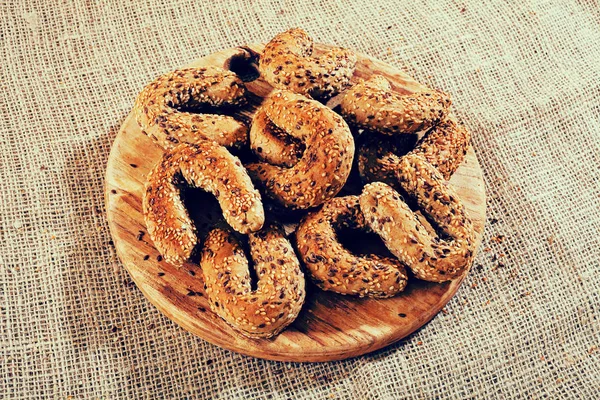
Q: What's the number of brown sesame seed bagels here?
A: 9